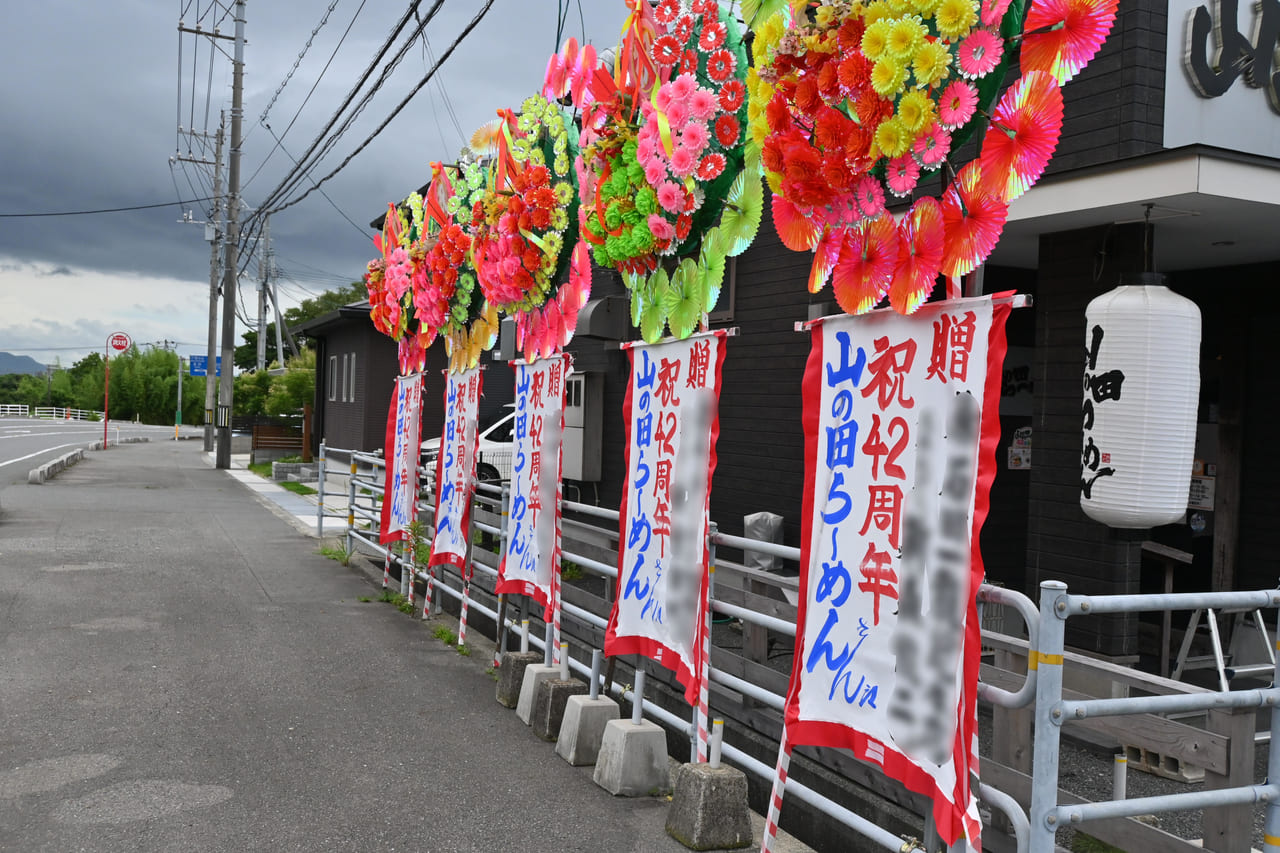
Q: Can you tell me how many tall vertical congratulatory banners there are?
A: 5